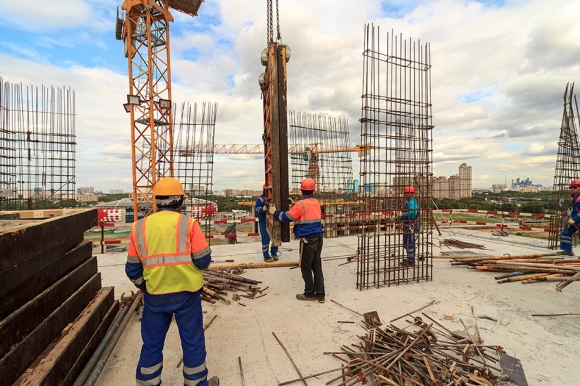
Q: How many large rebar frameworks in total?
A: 5